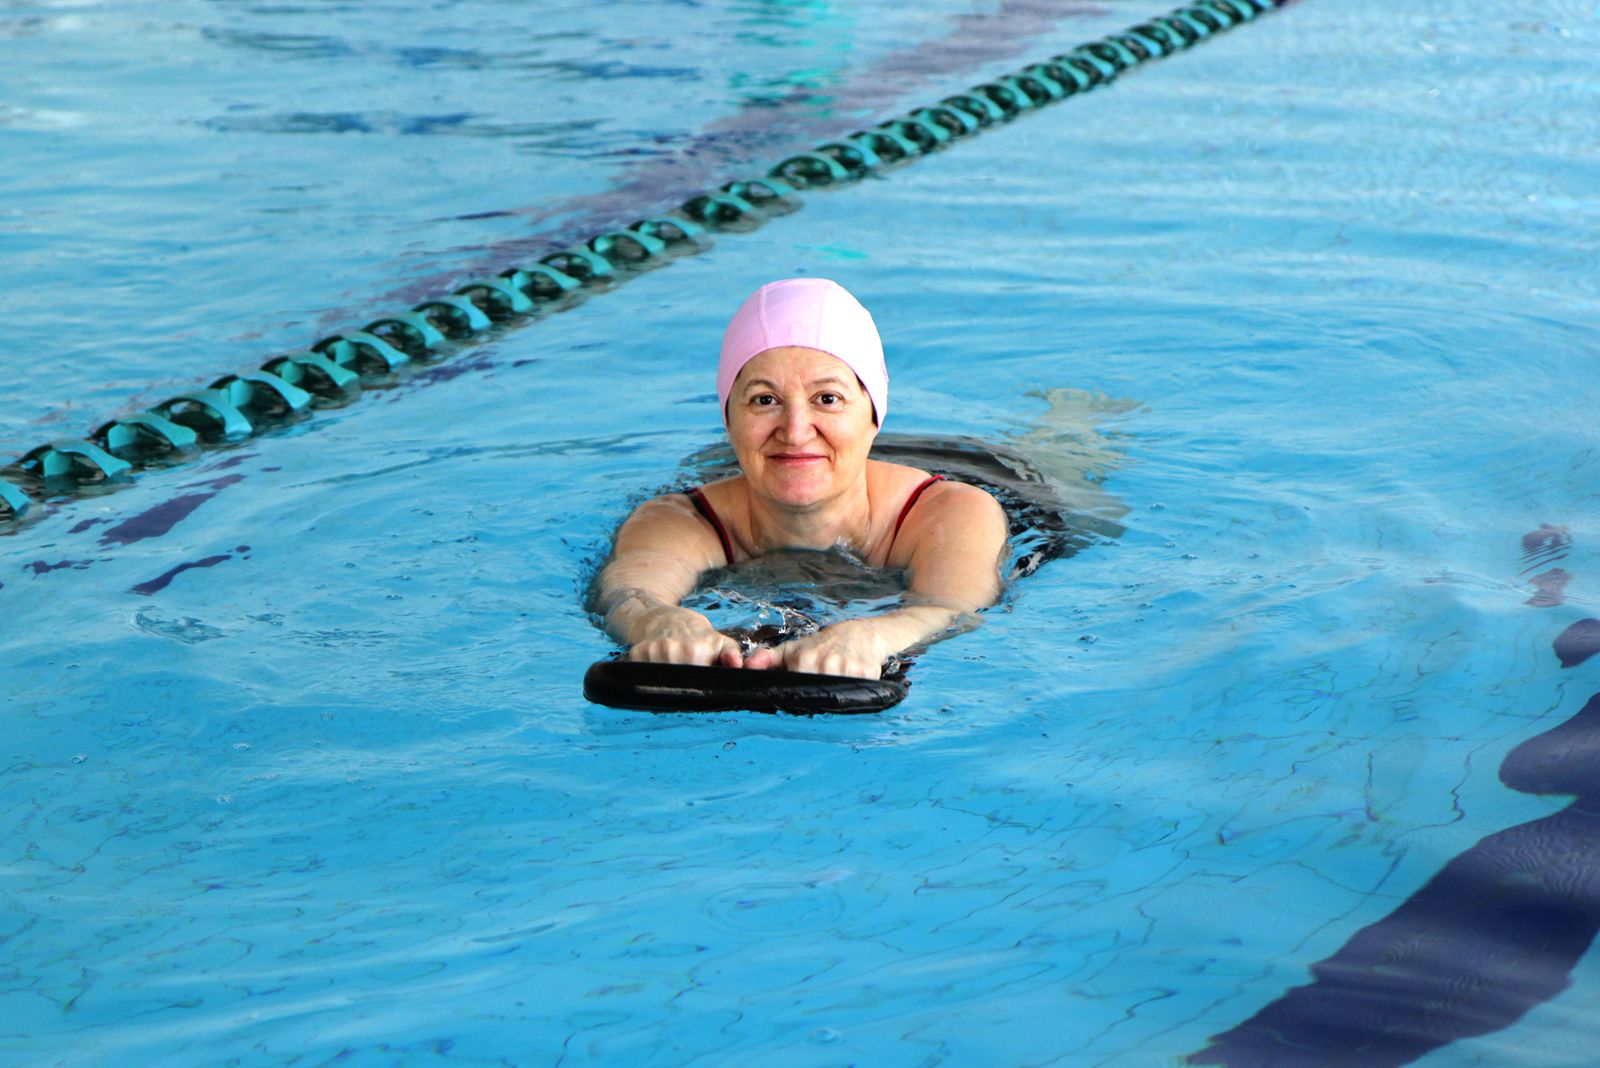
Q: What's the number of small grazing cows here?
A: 0